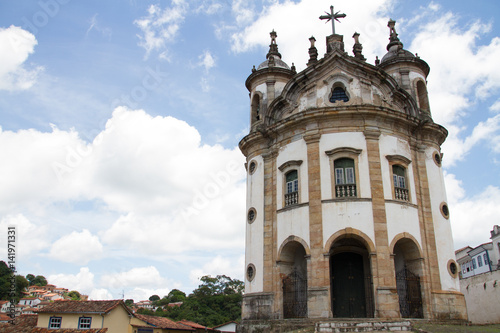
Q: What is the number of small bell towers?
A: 2